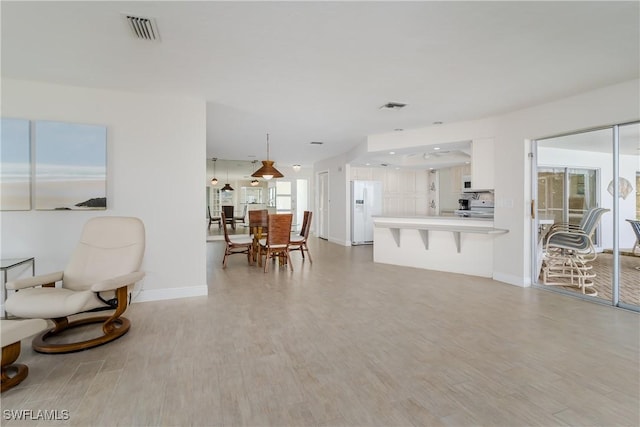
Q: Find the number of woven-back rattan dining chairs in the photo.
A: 4